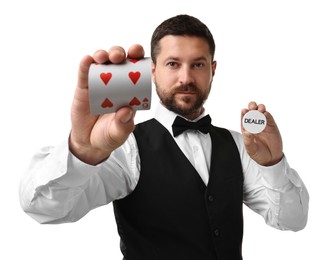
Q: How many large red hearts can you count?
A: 4